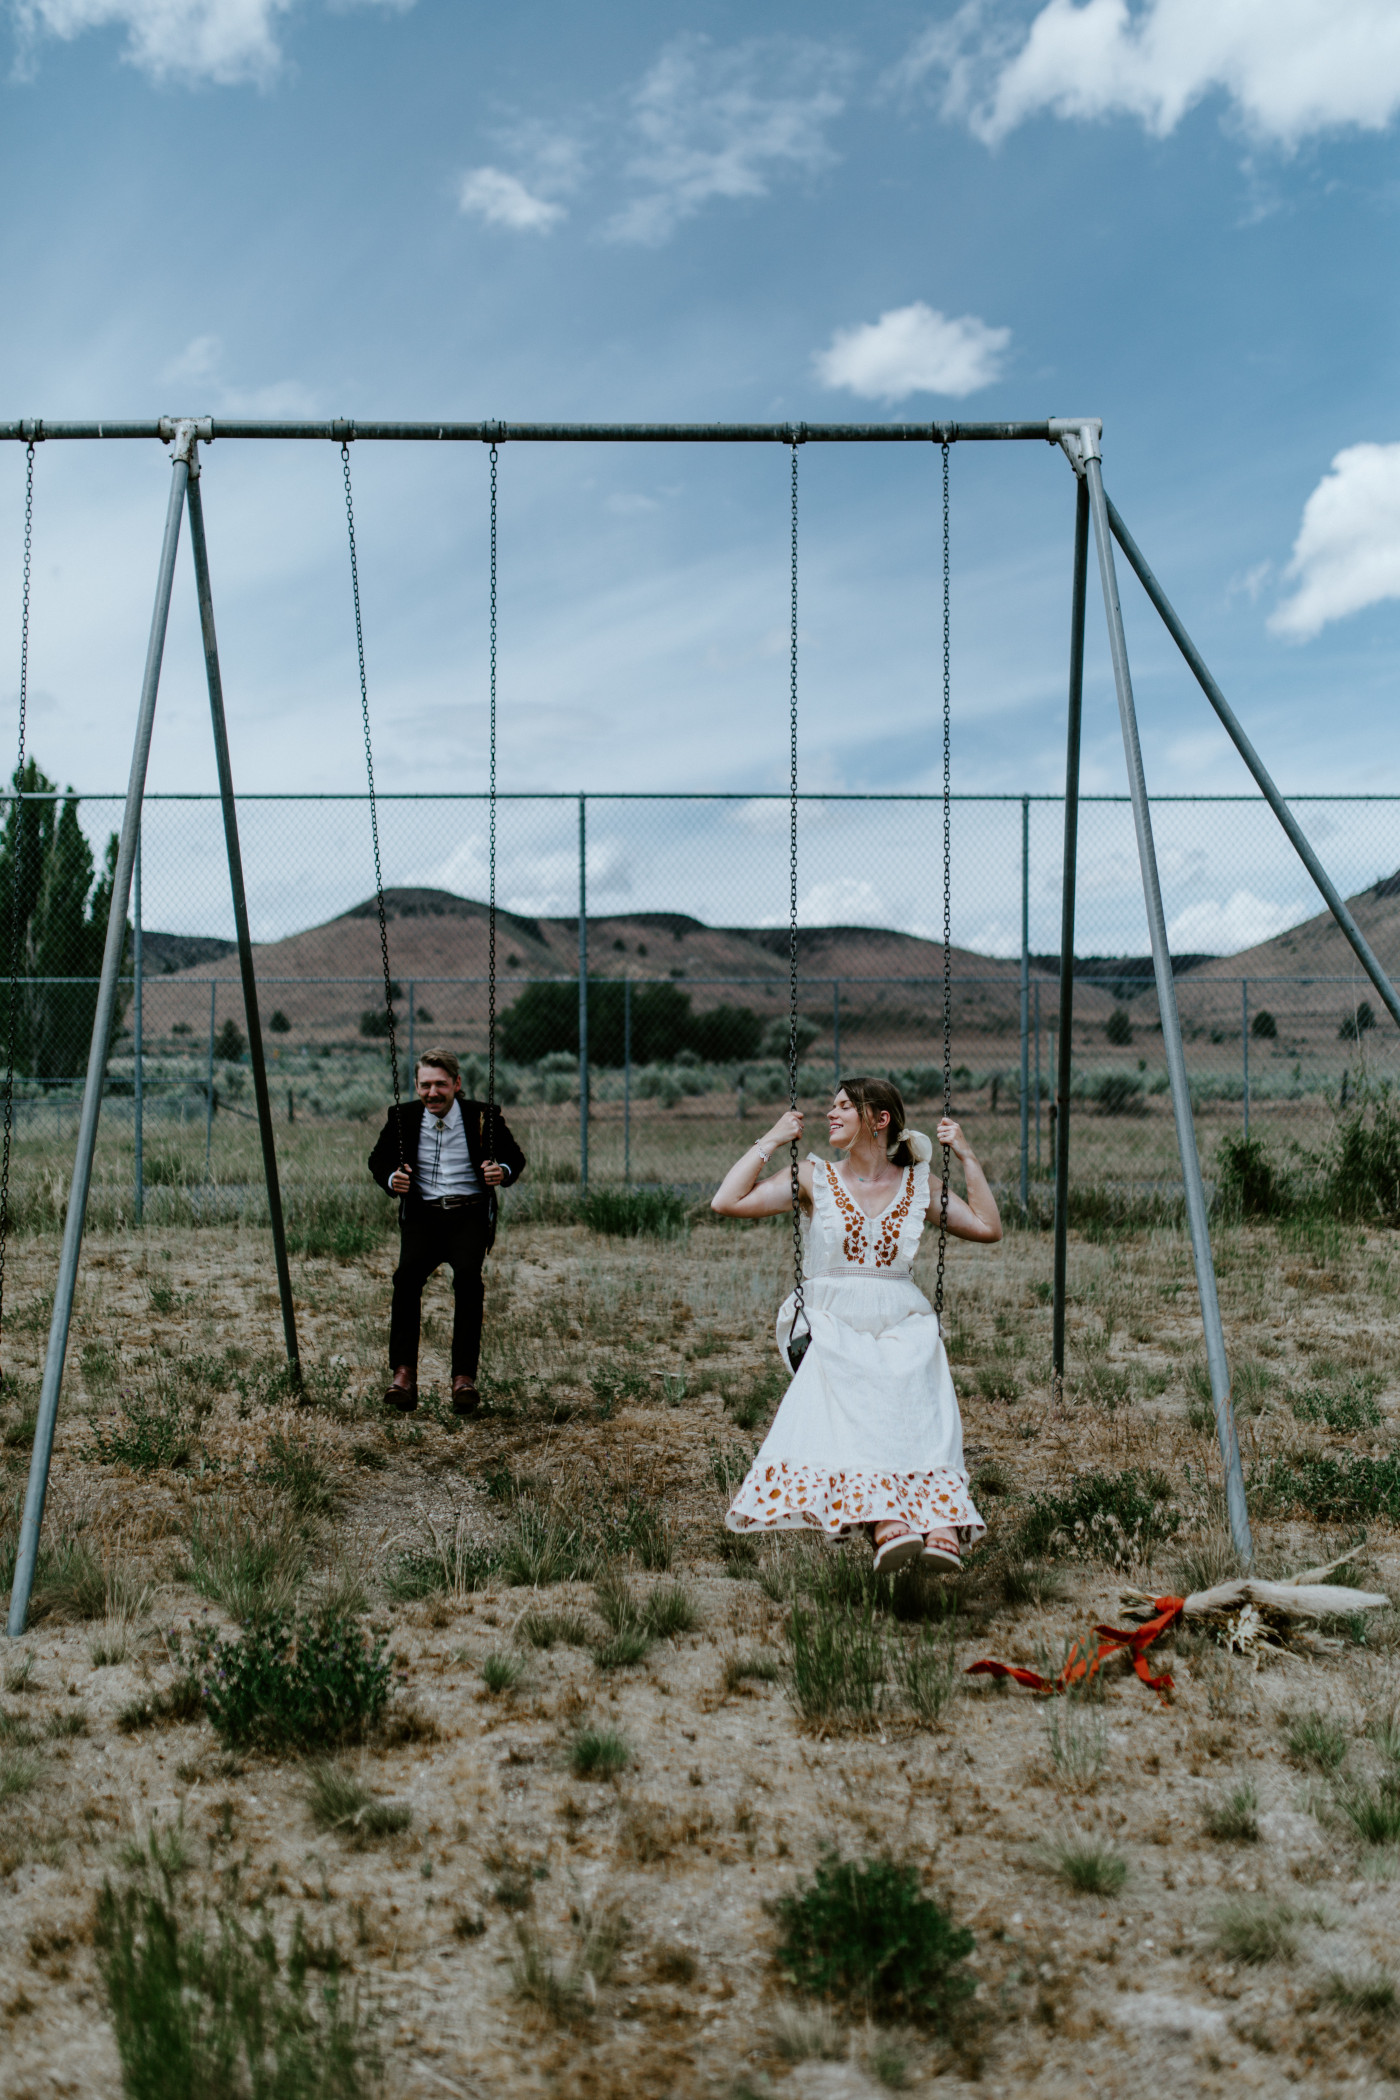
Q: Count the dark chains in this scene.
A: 5